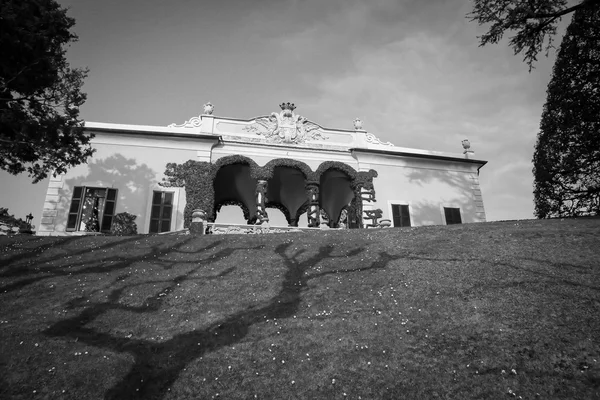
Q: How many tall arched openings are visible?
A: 3